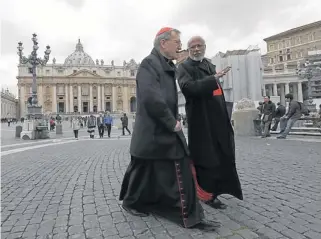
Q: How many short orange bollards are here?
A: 0